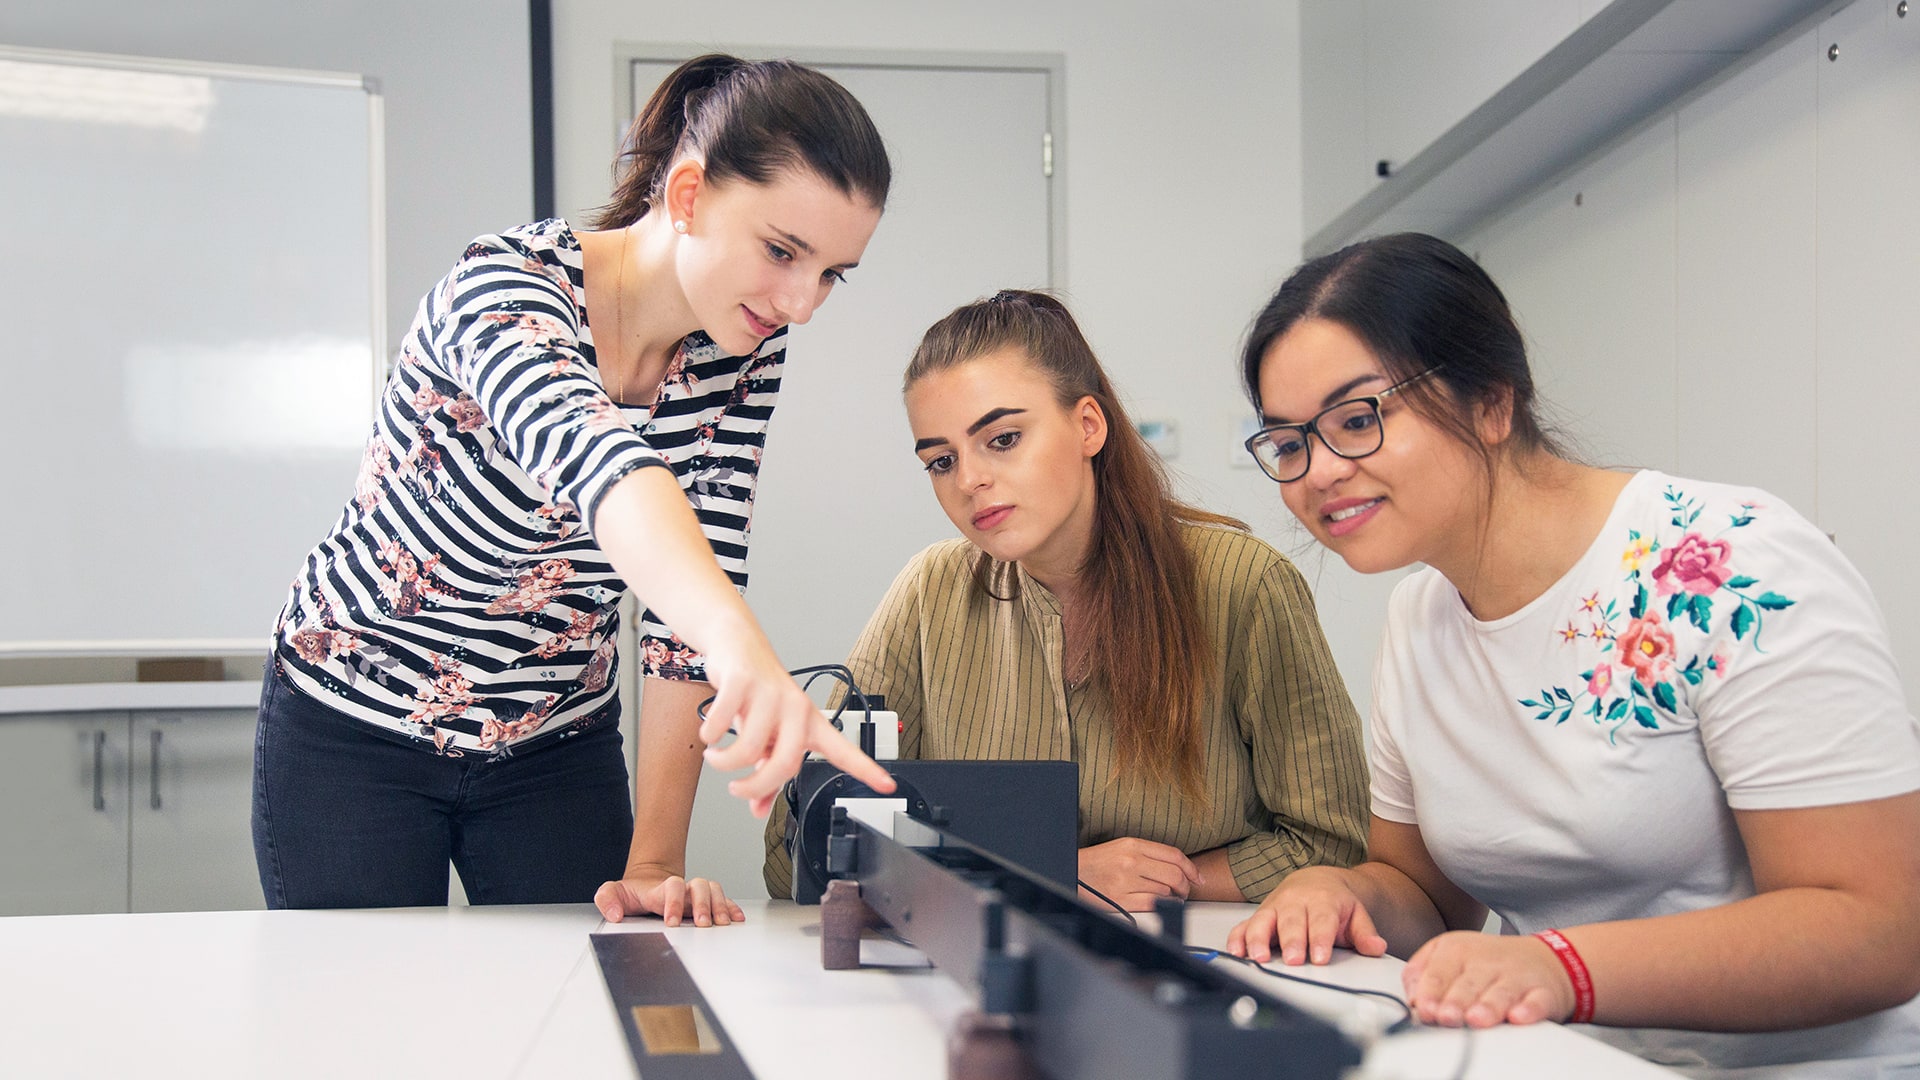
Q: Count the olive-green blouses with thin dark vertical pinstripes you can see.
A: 1